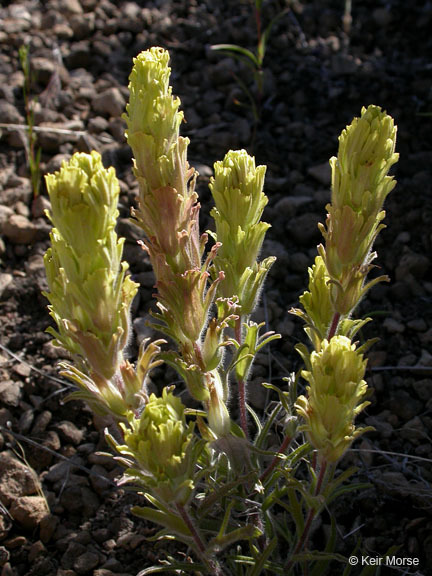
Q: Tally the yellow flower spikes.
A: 7